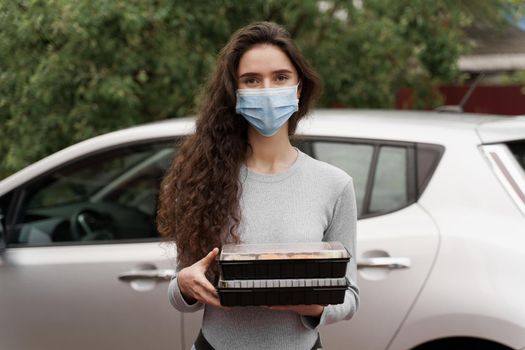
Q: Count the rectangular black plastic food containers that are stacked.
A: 2